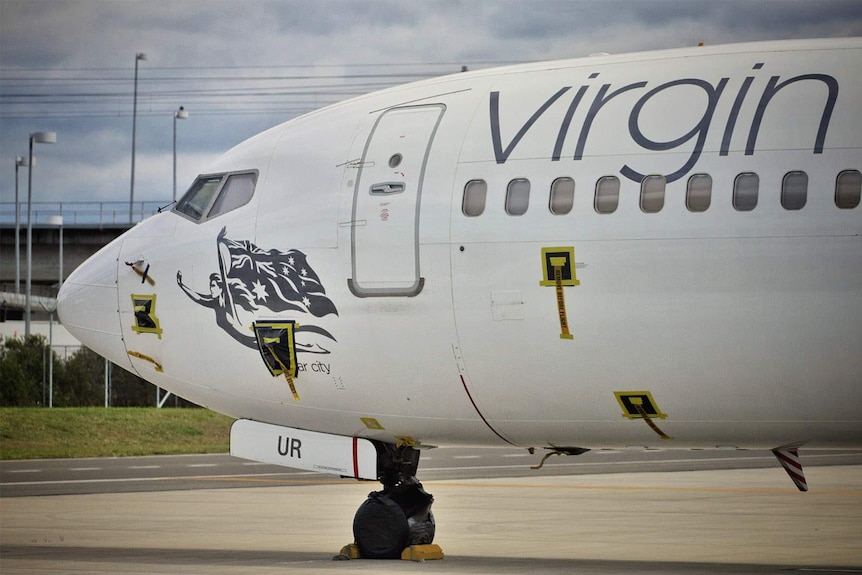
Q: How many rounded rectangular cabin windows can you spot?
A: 9